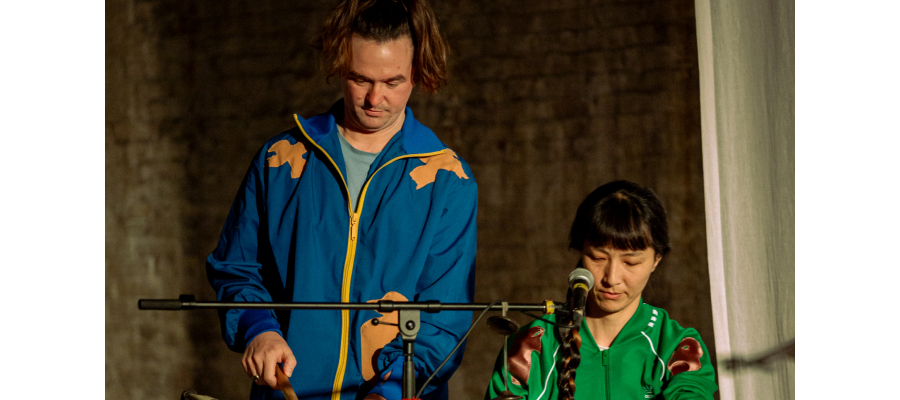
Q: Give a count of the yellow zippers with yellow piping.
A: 1